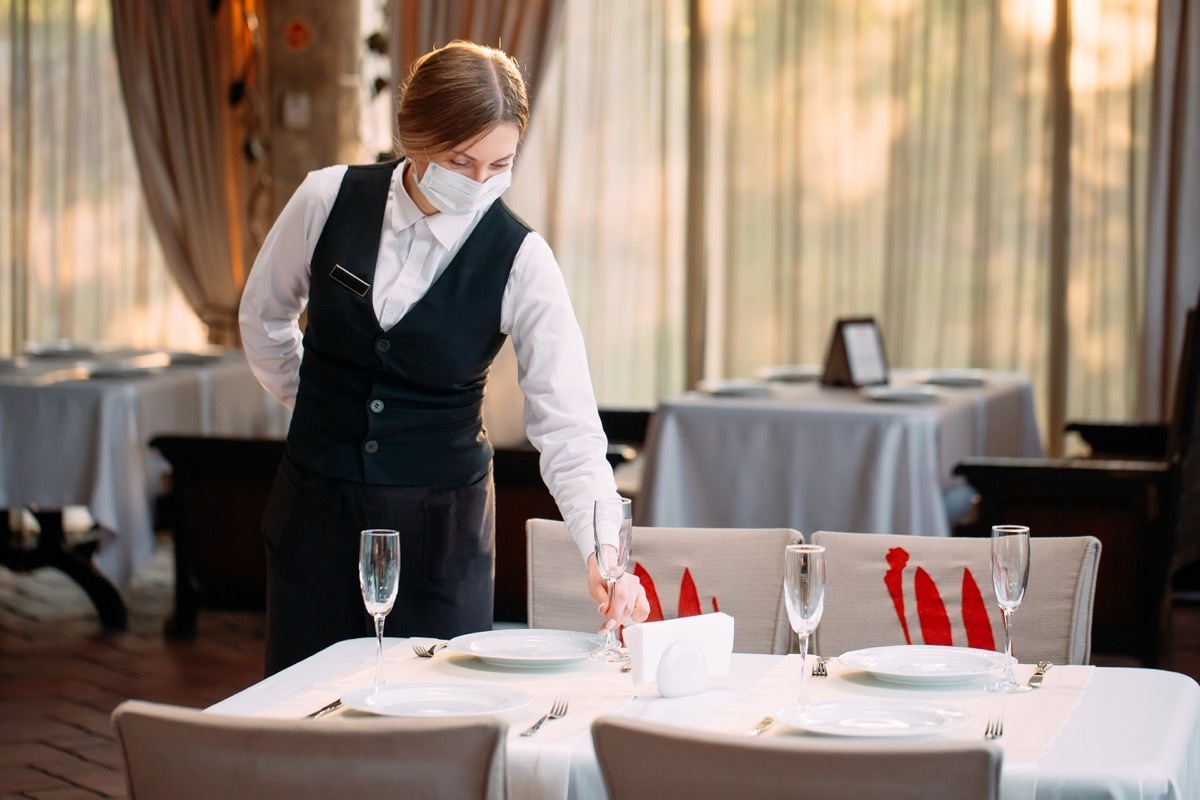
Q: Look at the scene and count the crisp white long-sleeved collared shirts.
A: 1